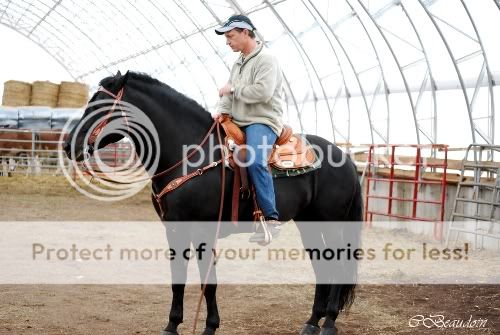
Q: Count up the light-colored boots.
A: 1